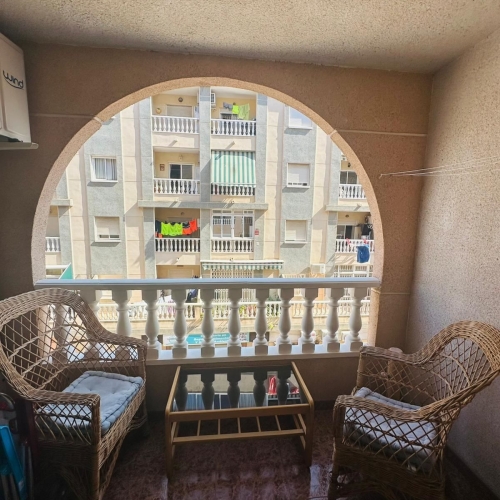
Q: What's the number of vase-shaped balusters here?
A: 12